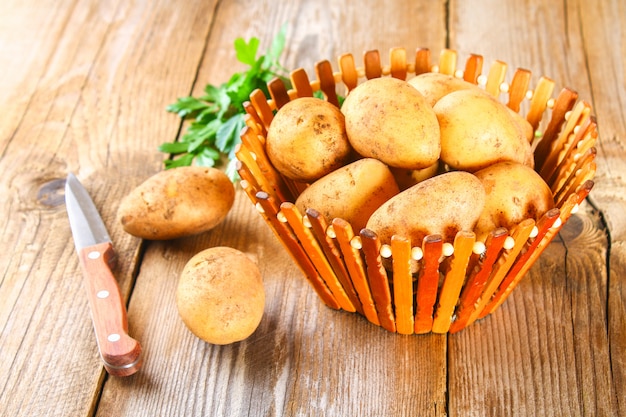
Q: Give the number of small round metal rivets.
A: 3